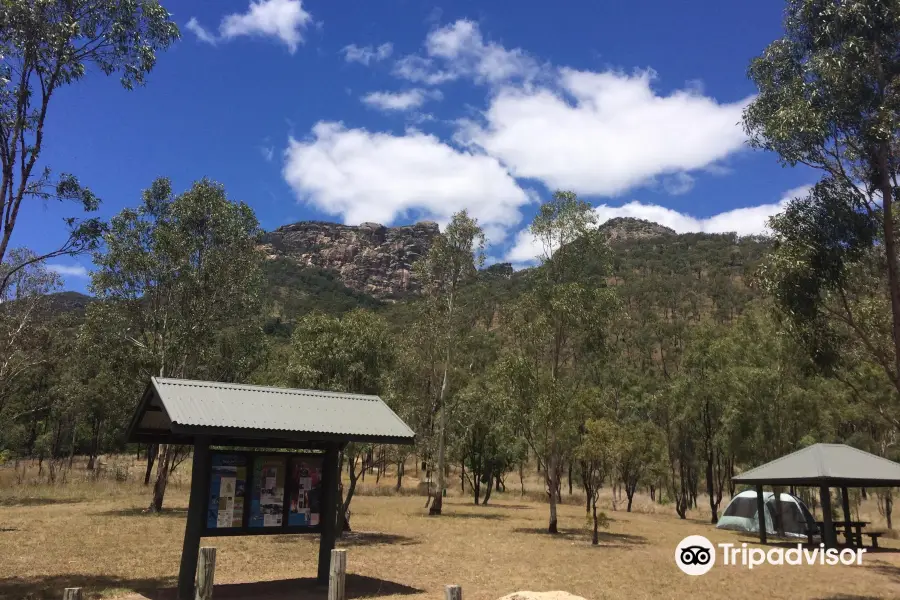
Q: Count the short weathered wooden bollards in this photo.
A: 4